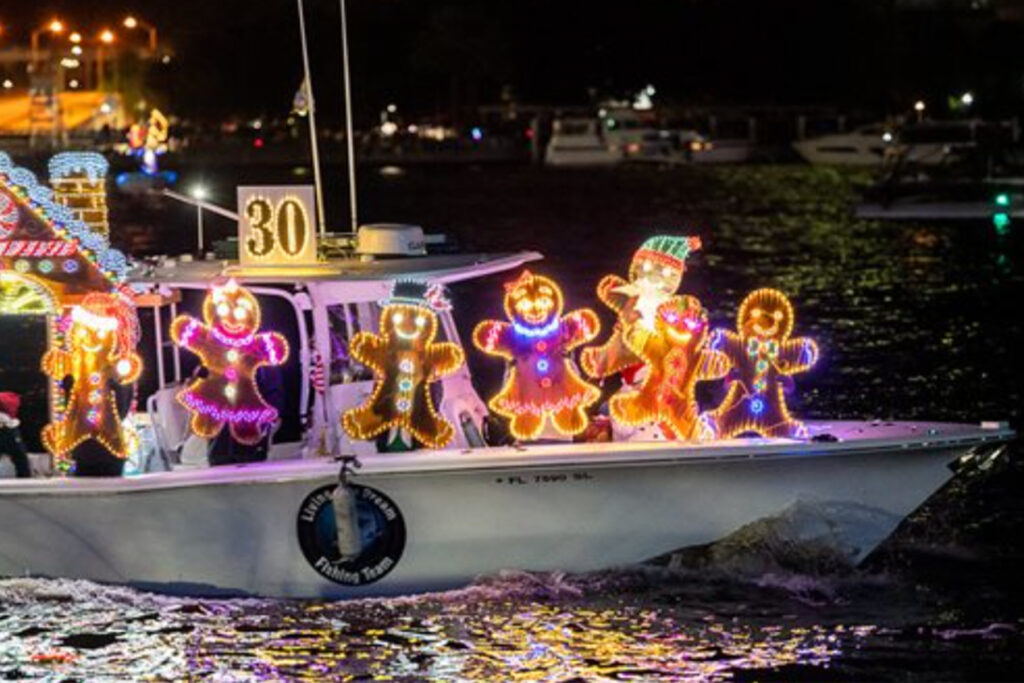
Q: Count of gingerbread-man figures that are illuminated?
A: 7